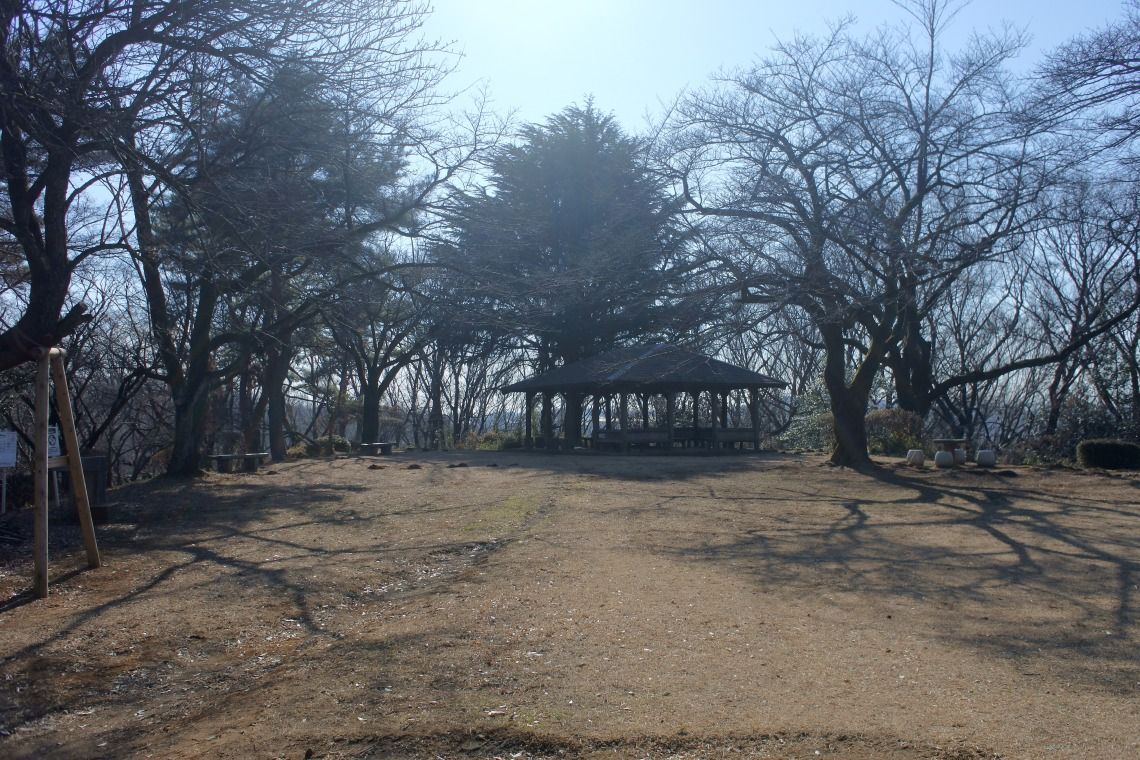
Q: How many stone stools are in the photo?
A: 4